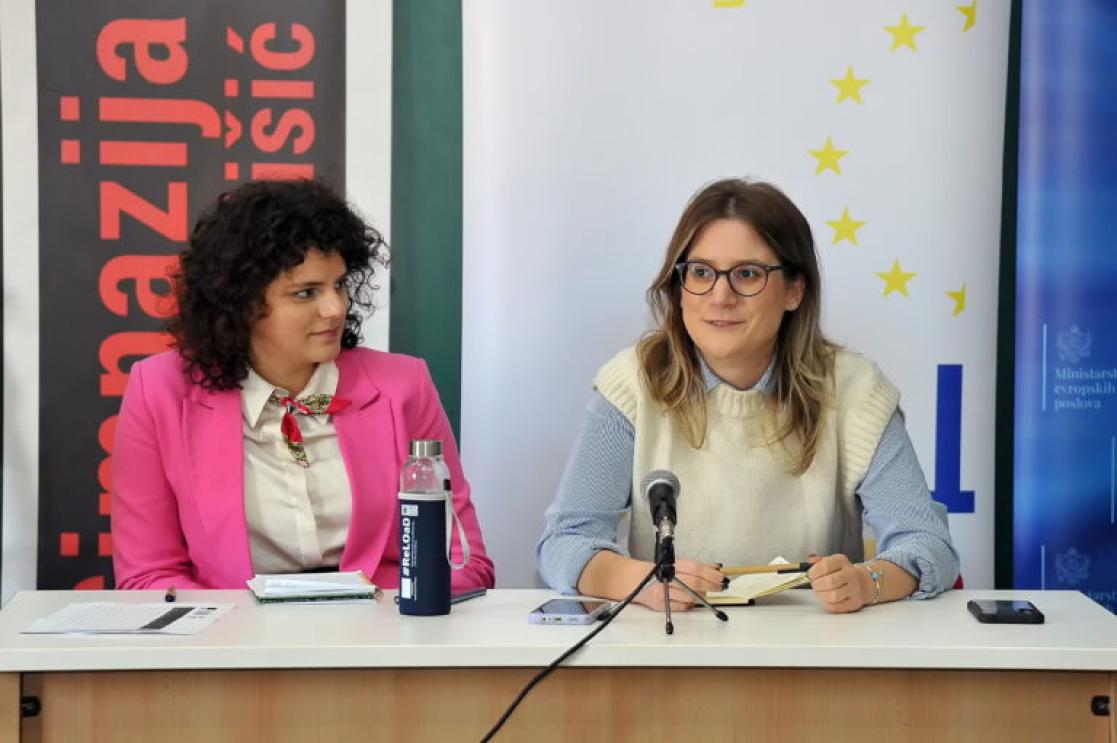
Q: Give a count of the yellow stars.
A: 7